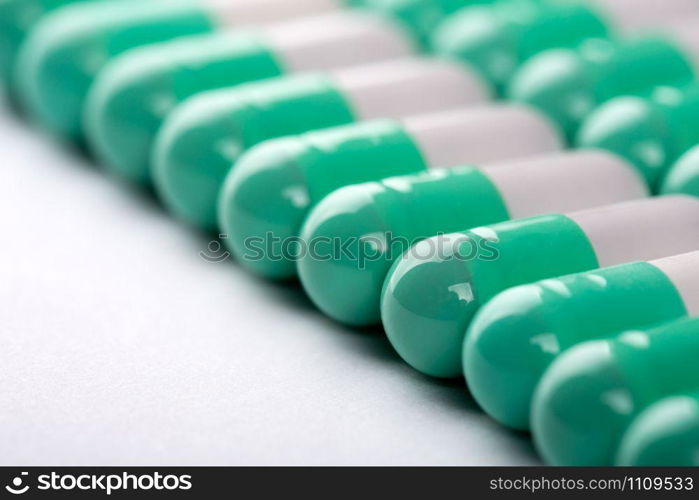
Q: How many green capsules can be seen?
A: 15